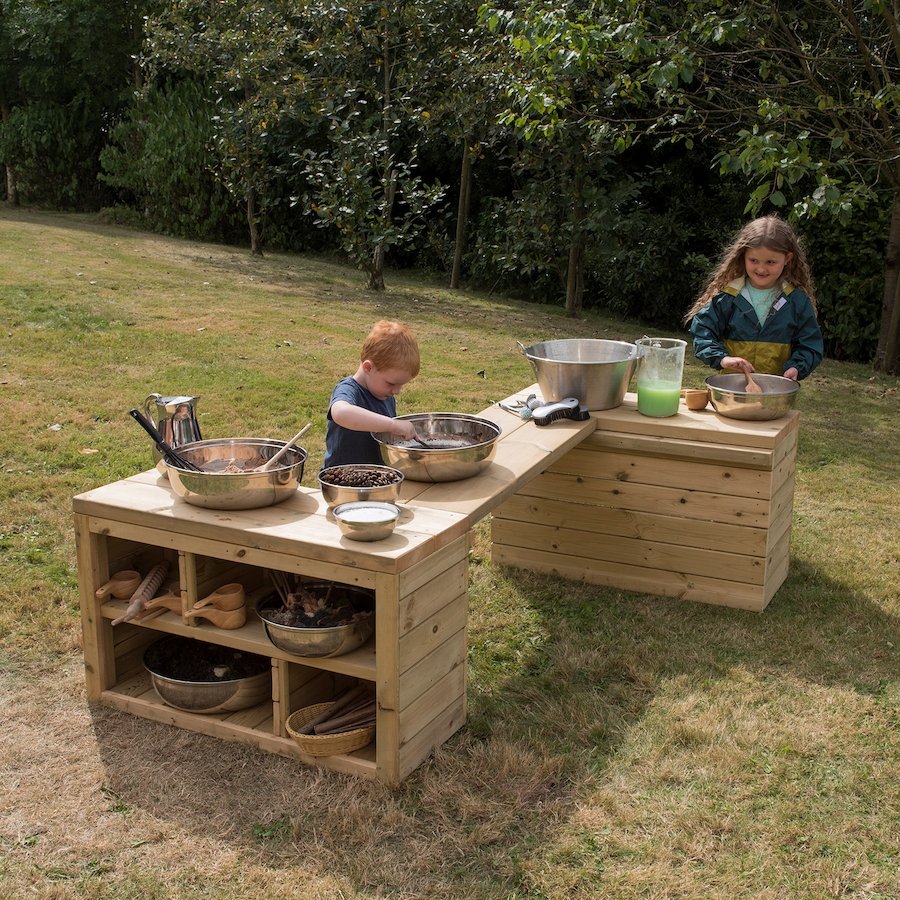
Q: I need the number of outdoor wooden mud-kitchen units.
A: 2